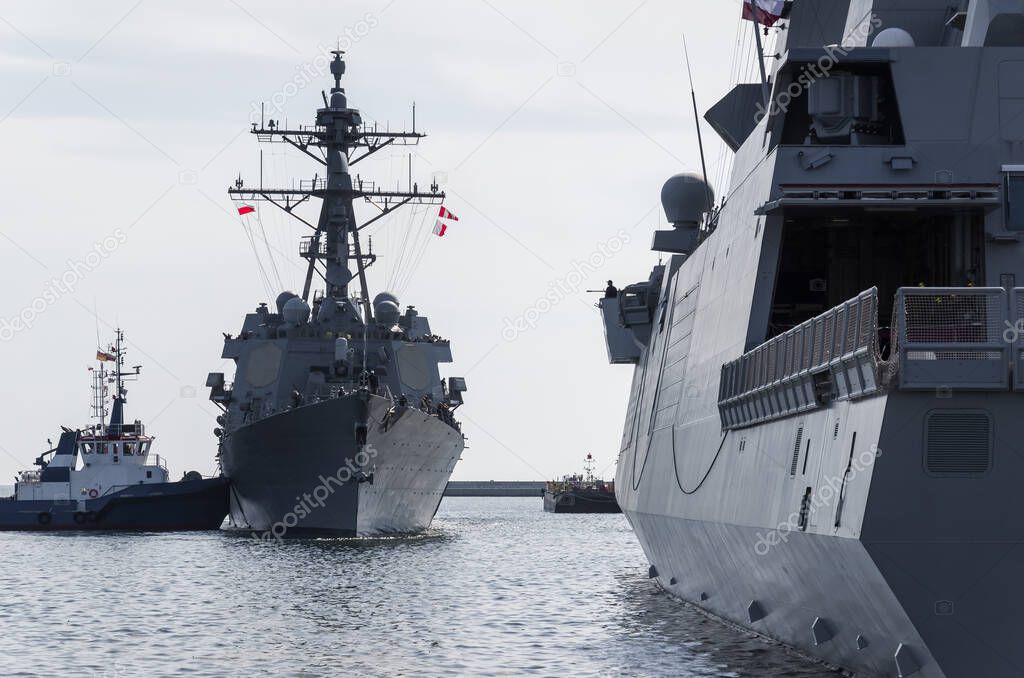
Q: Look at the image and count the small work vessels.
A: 2